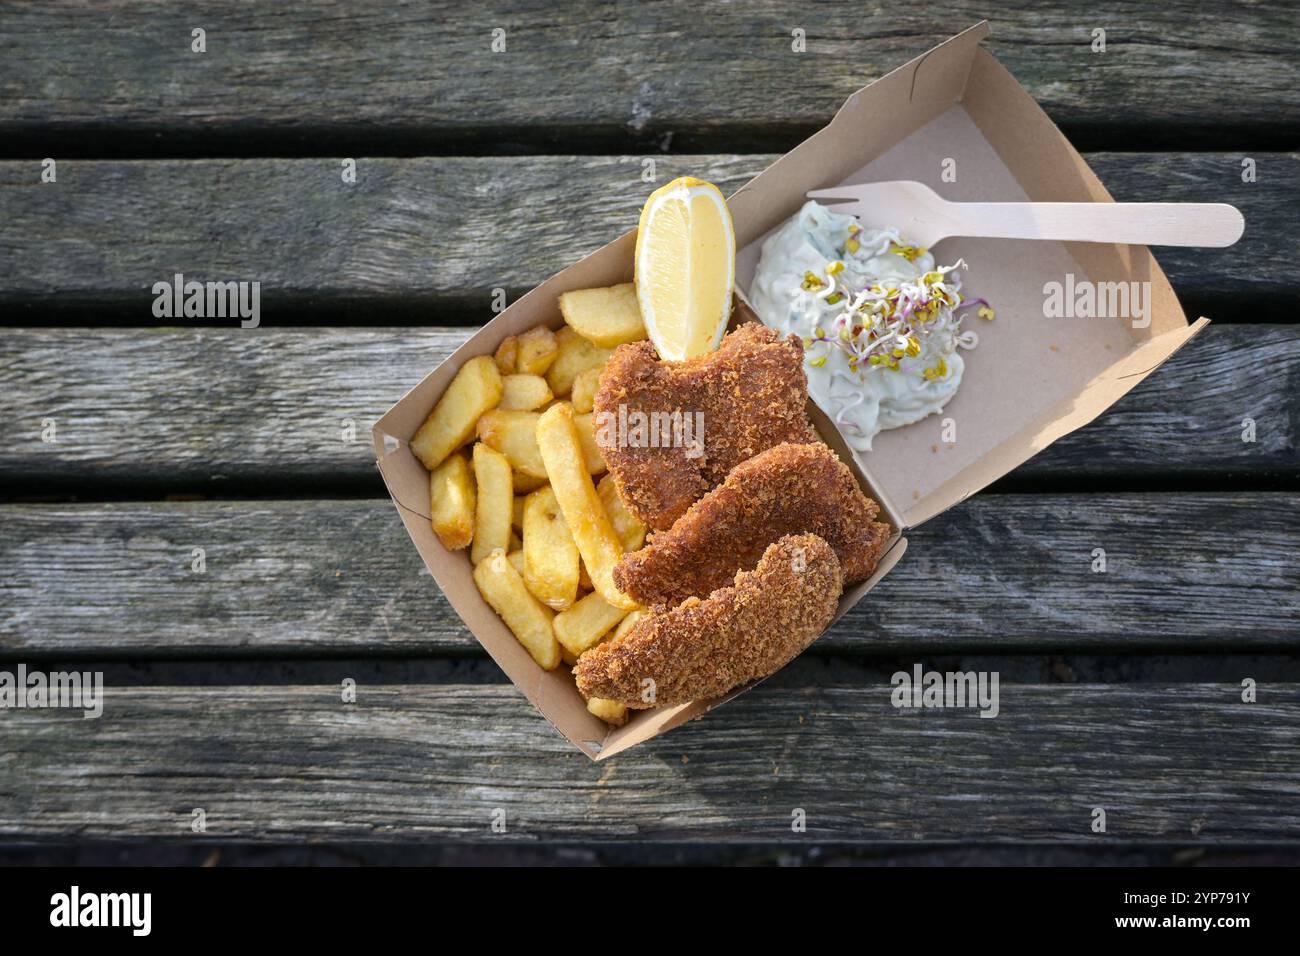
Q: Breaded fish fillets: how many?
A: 3